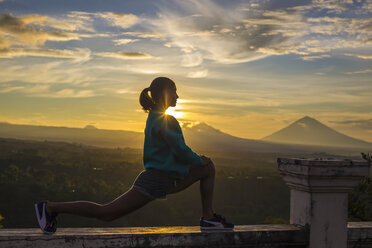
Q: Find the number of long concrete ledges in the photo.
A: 1